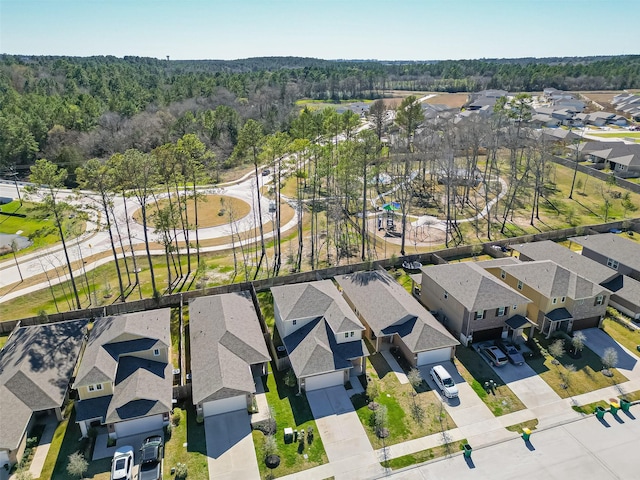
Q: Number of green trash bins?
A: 5